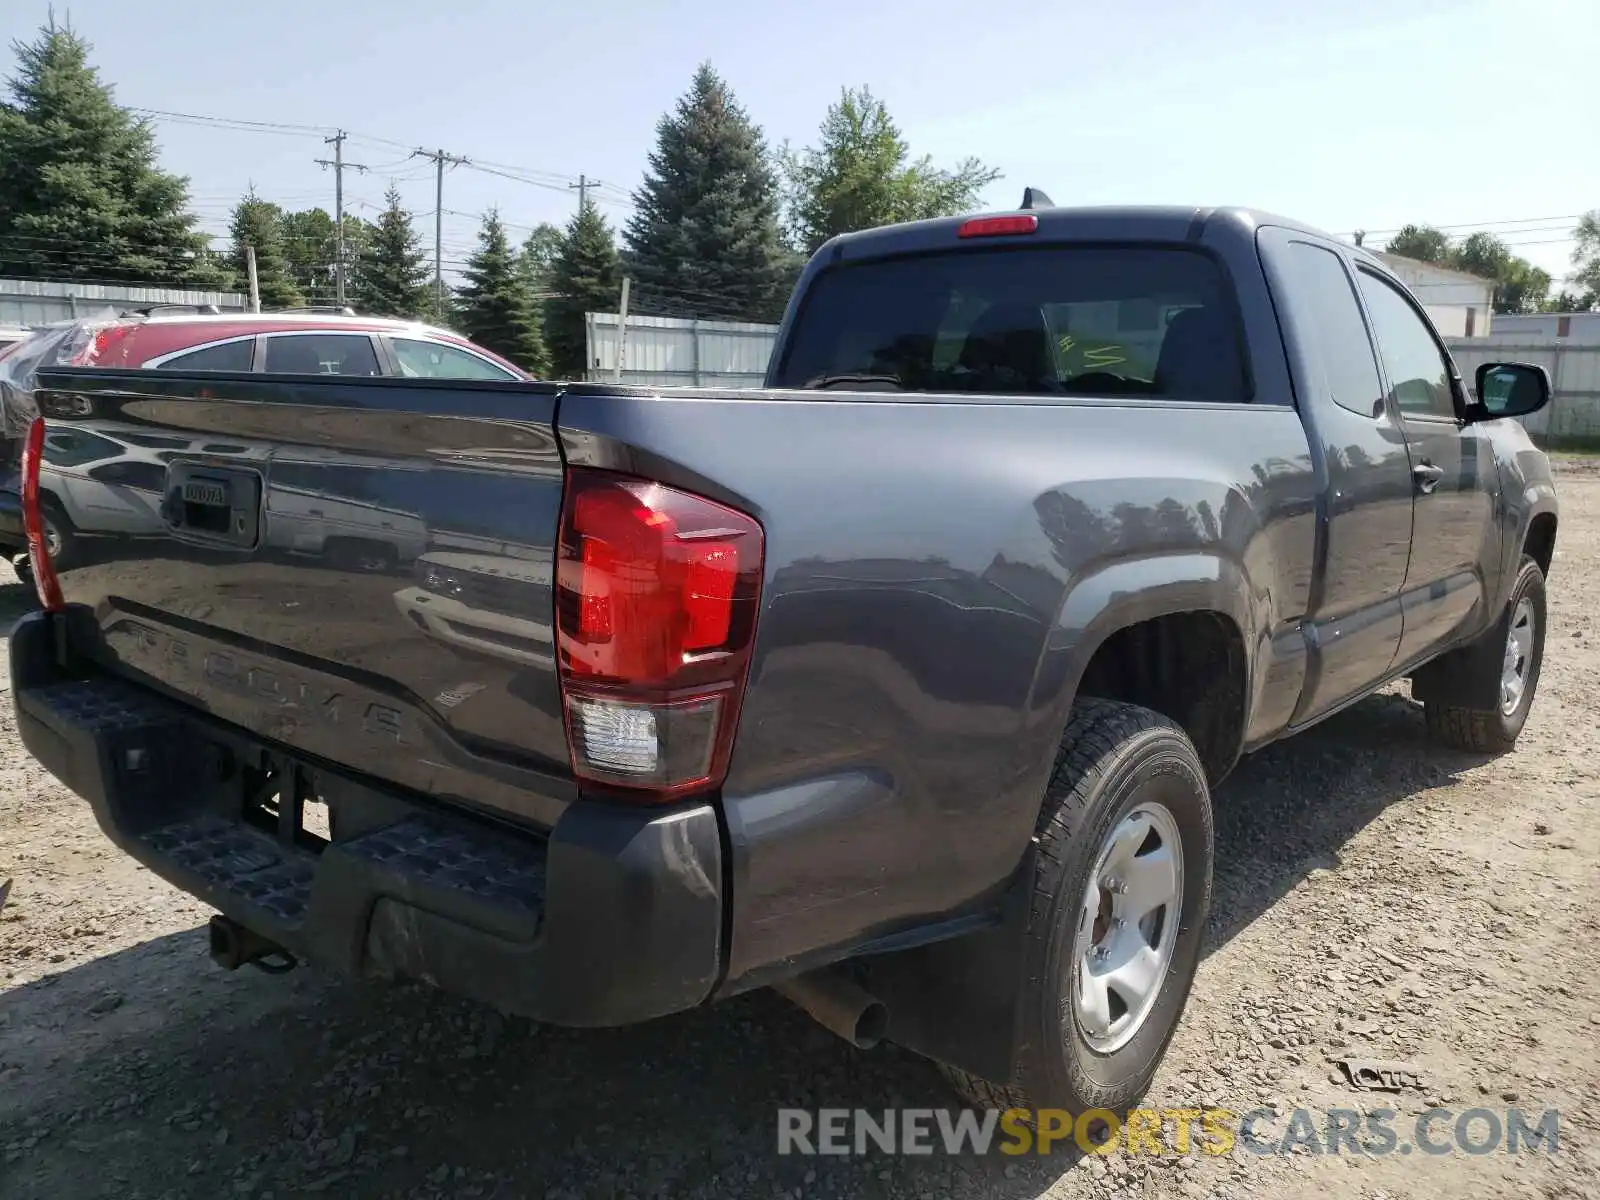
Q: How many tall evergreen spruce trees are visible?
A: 6